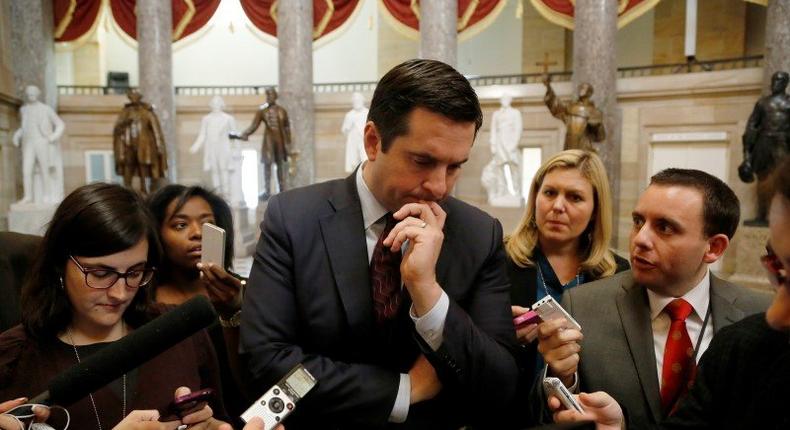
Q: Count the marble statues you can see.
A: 4